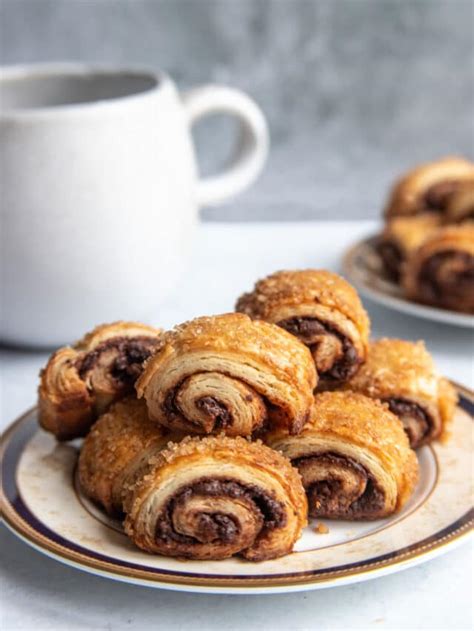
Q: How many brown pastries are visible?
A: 10